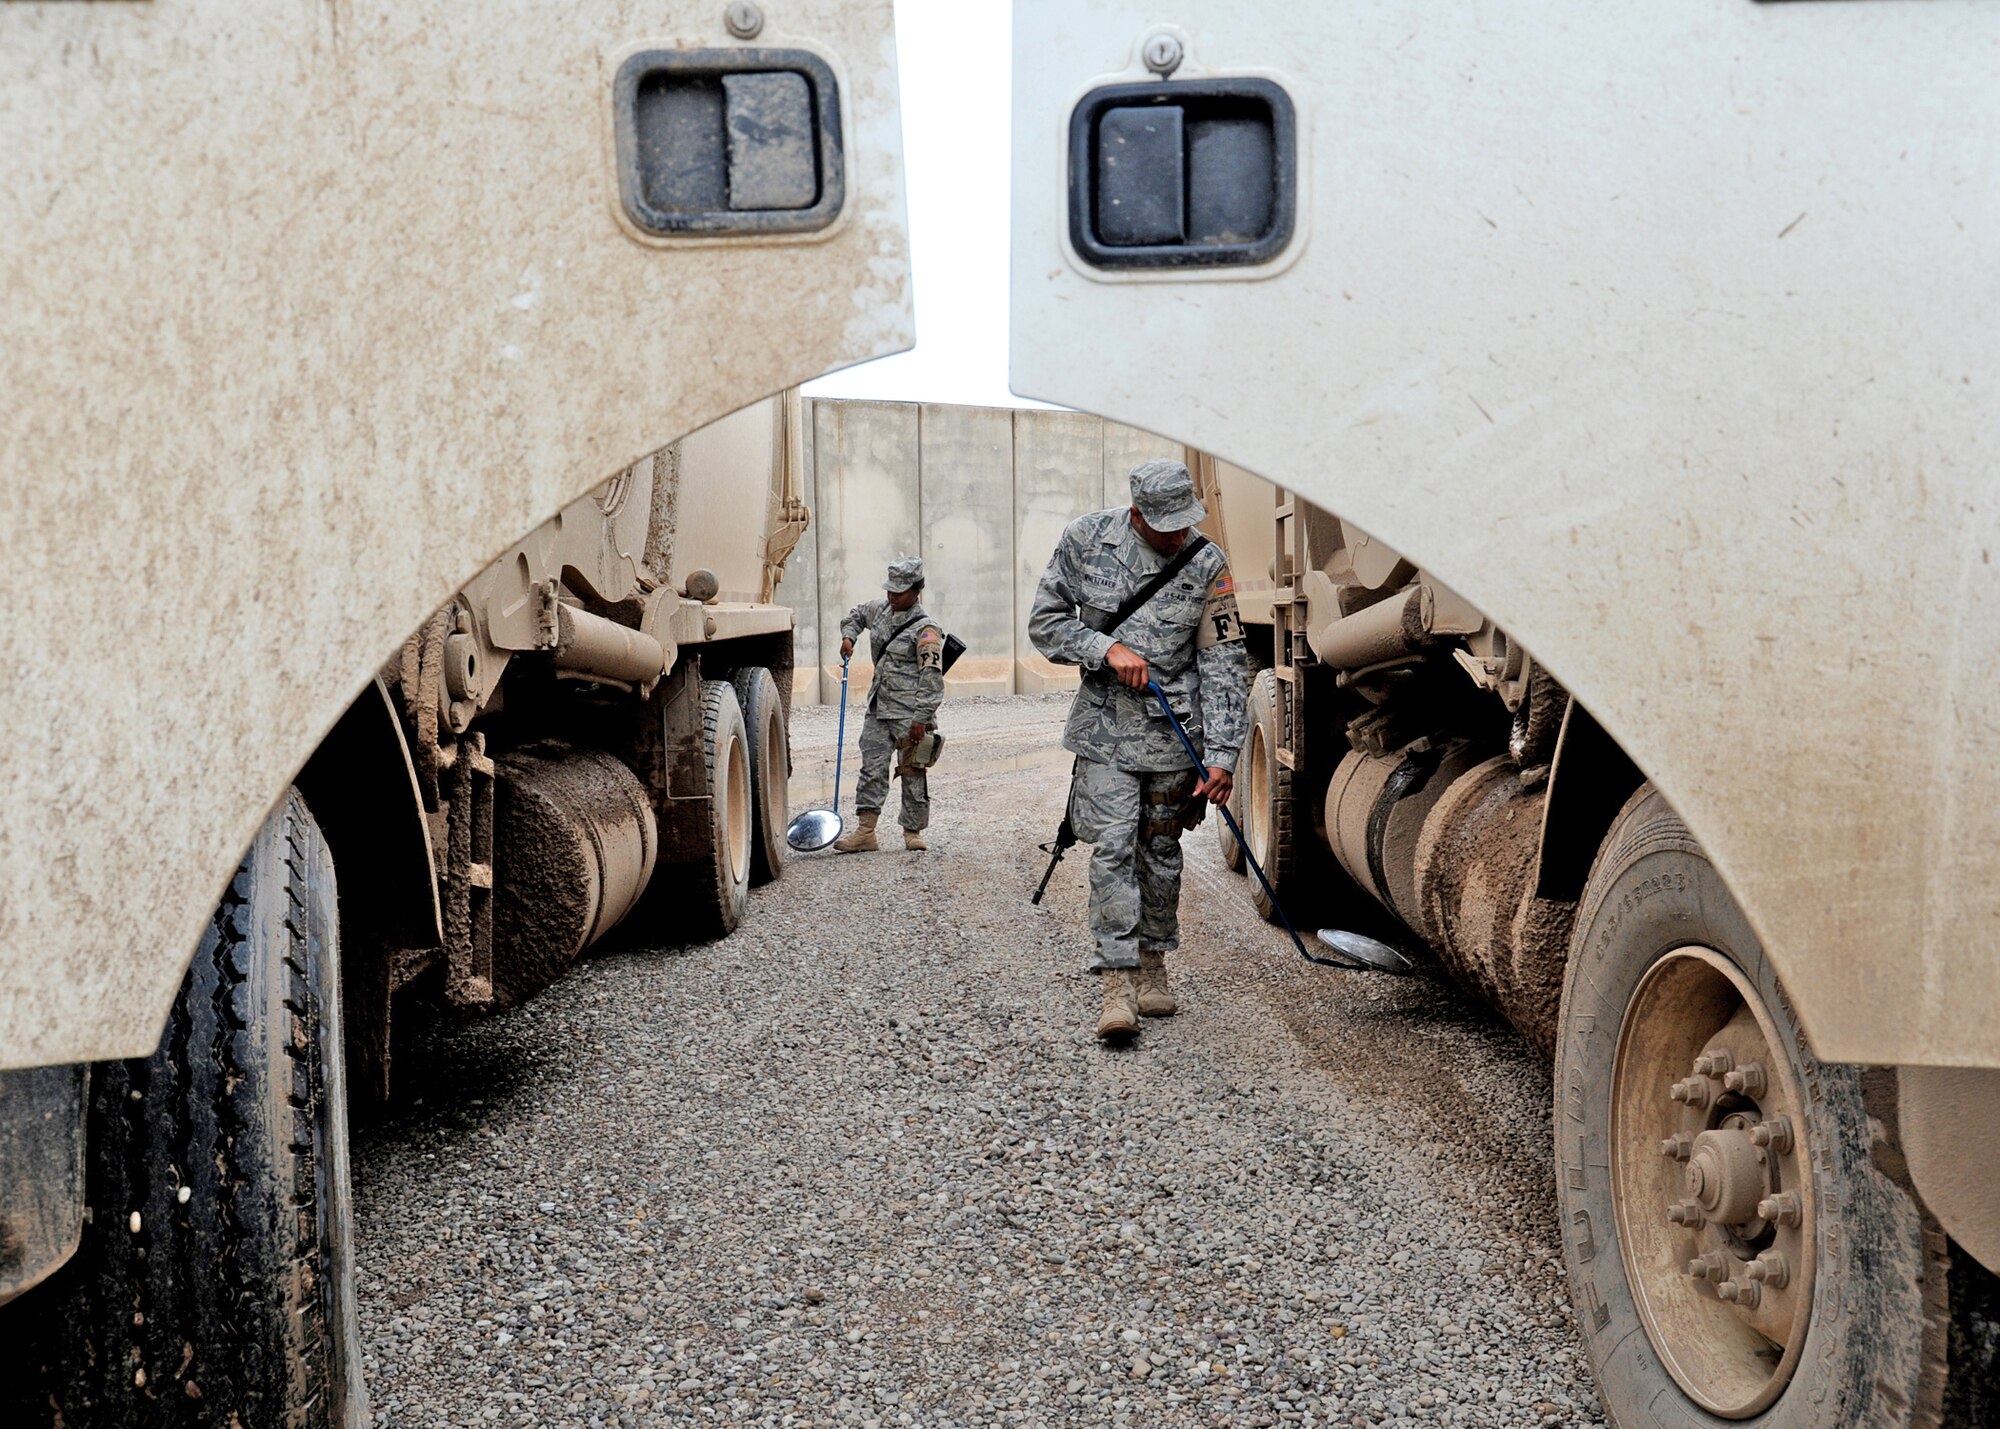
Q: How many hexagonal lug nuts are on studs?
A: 10